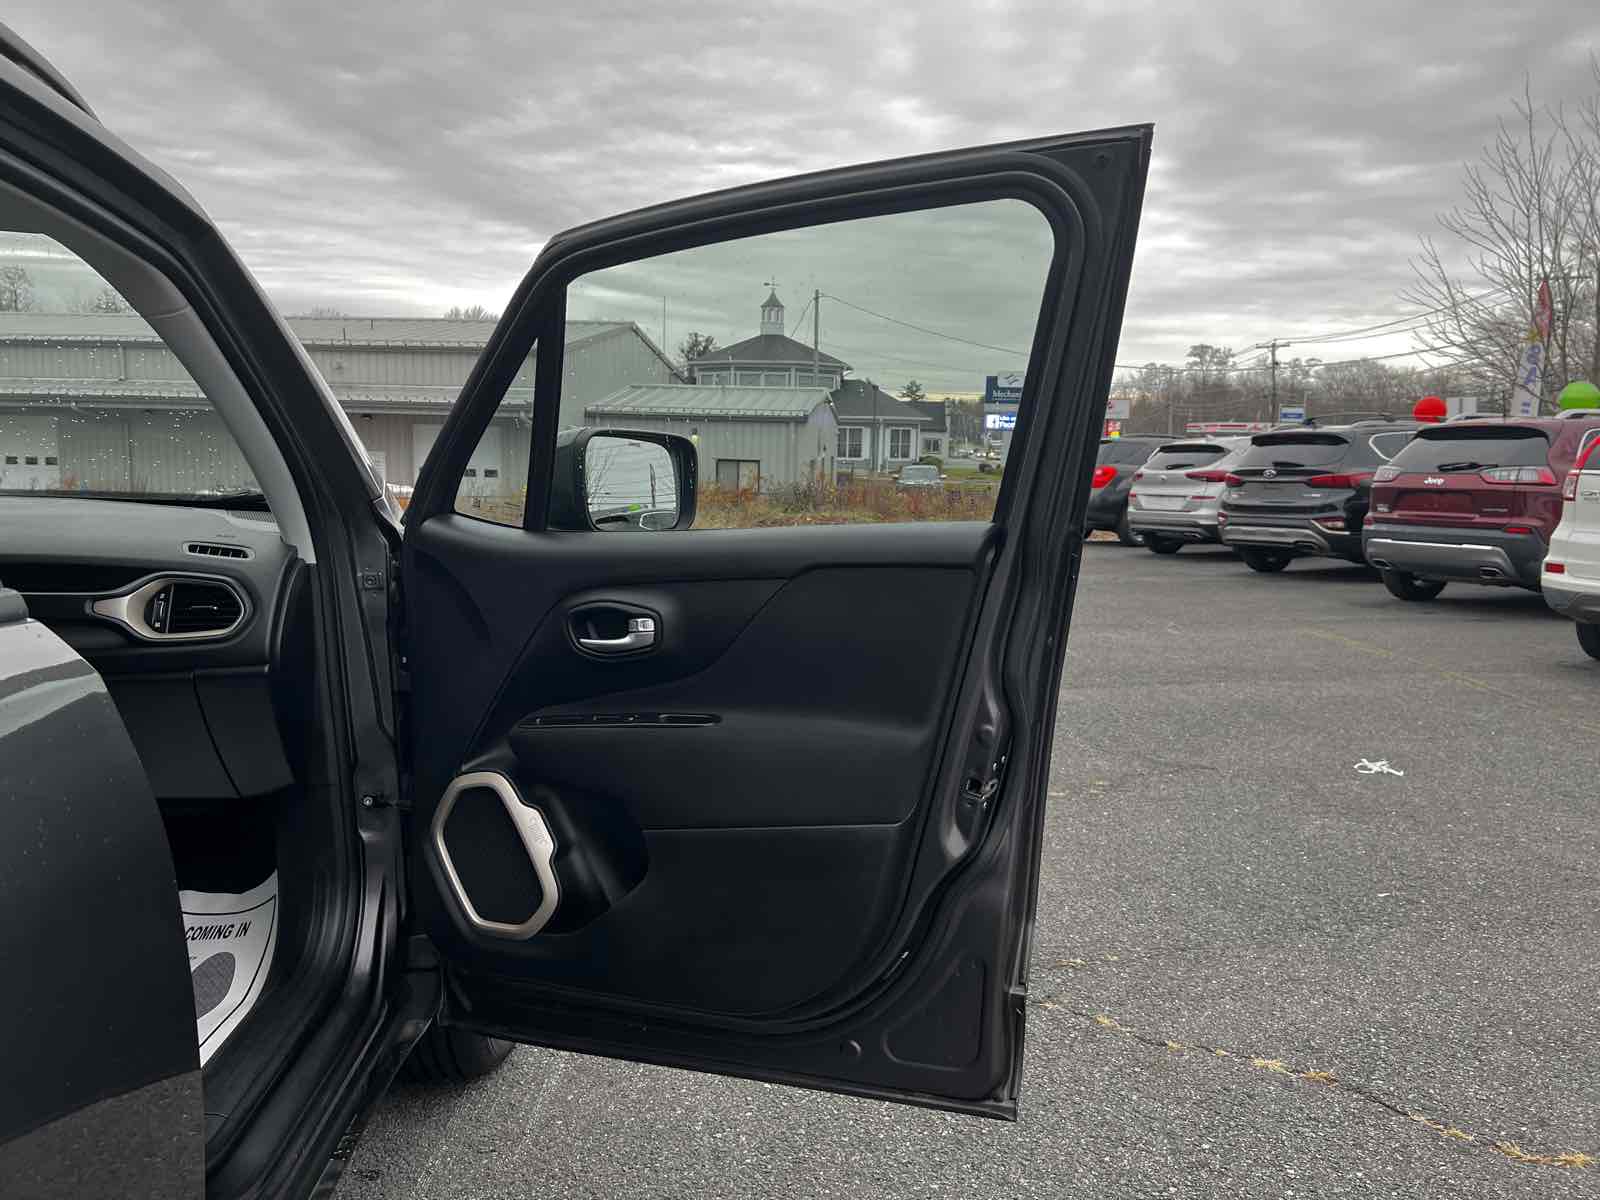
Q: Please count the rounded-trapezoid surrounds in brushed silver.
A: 2